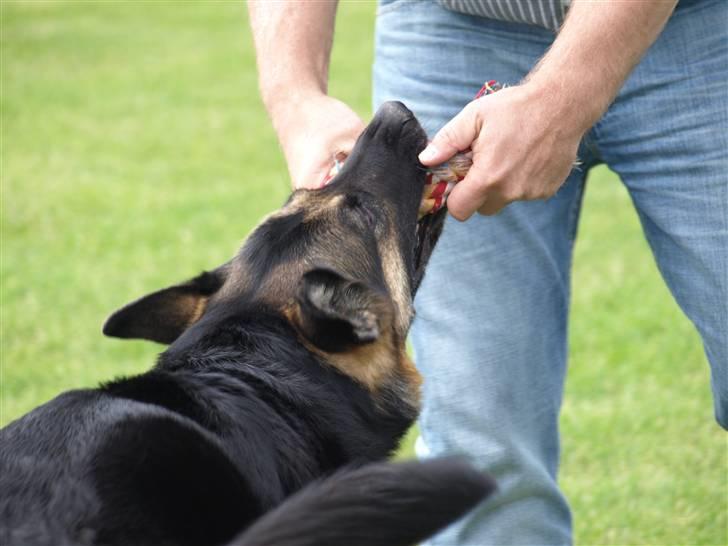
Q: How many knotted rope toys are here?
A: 1